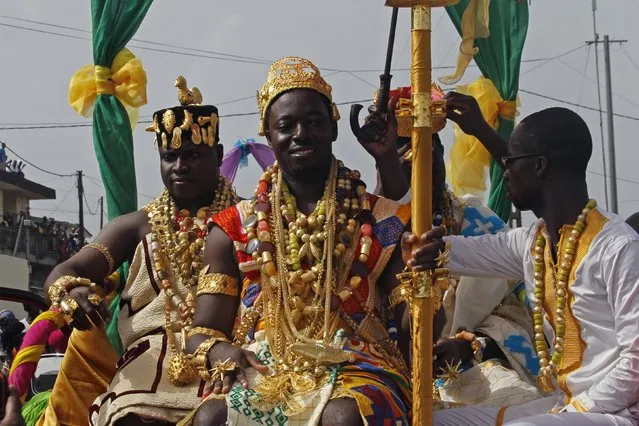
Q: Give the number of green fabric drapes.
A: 2